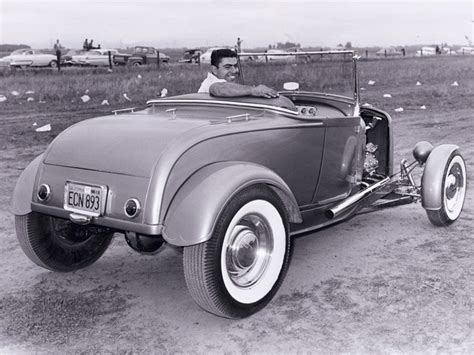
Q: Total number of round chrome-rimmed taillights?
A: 2